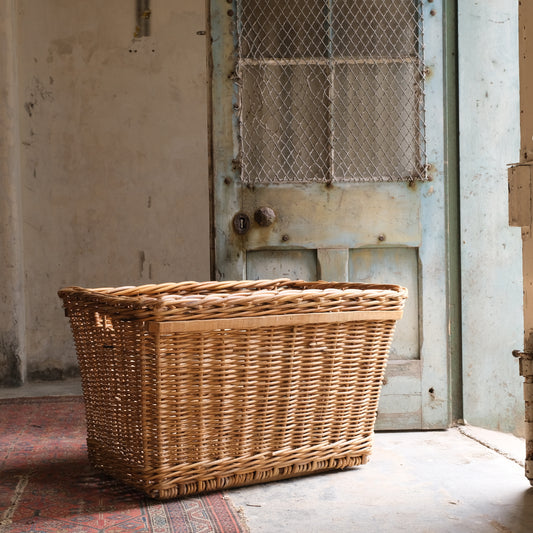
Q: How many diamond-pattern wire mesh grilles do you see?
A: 1